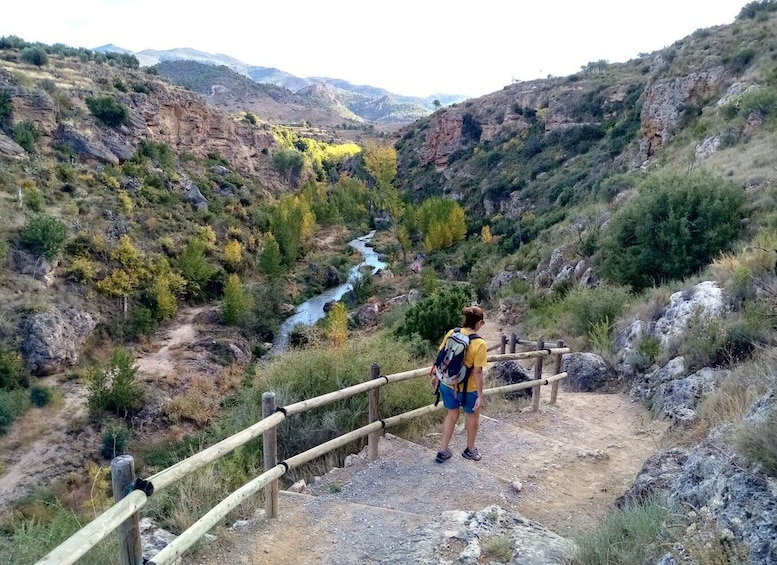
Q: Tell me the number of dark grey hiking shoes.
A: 2